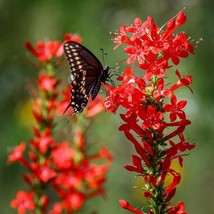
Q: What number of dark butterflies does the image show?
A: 1